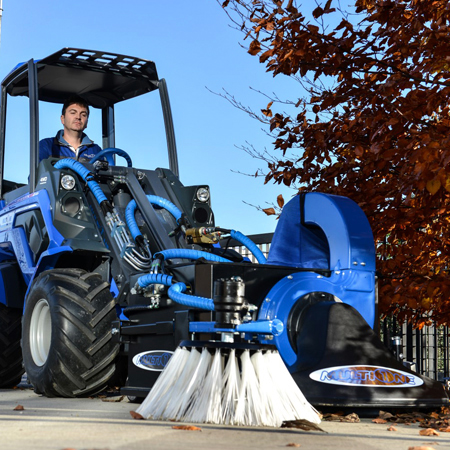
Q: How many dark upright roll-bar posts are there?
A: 4